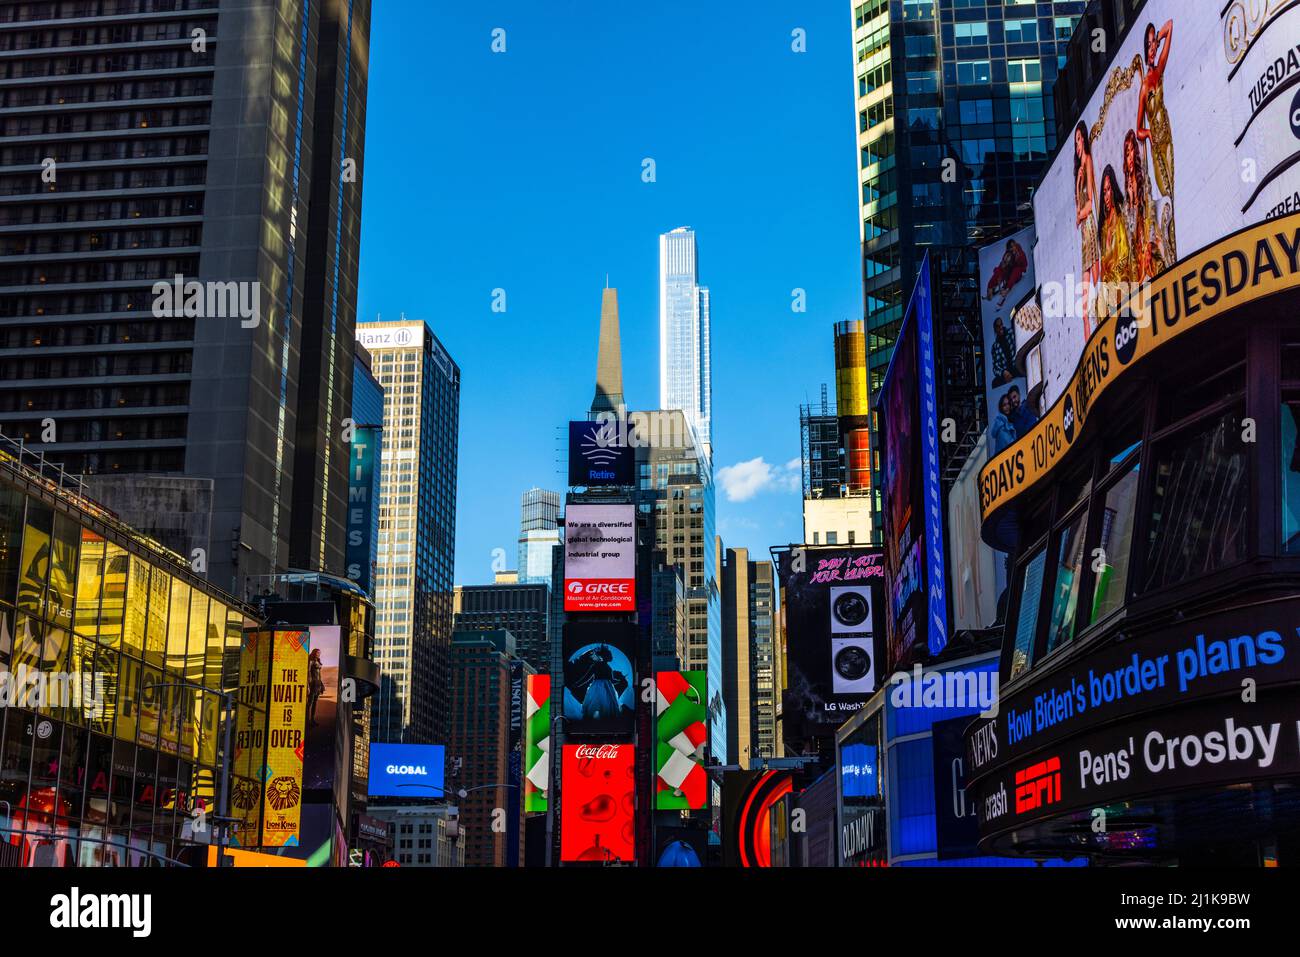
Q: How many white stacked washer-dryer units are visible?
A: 1